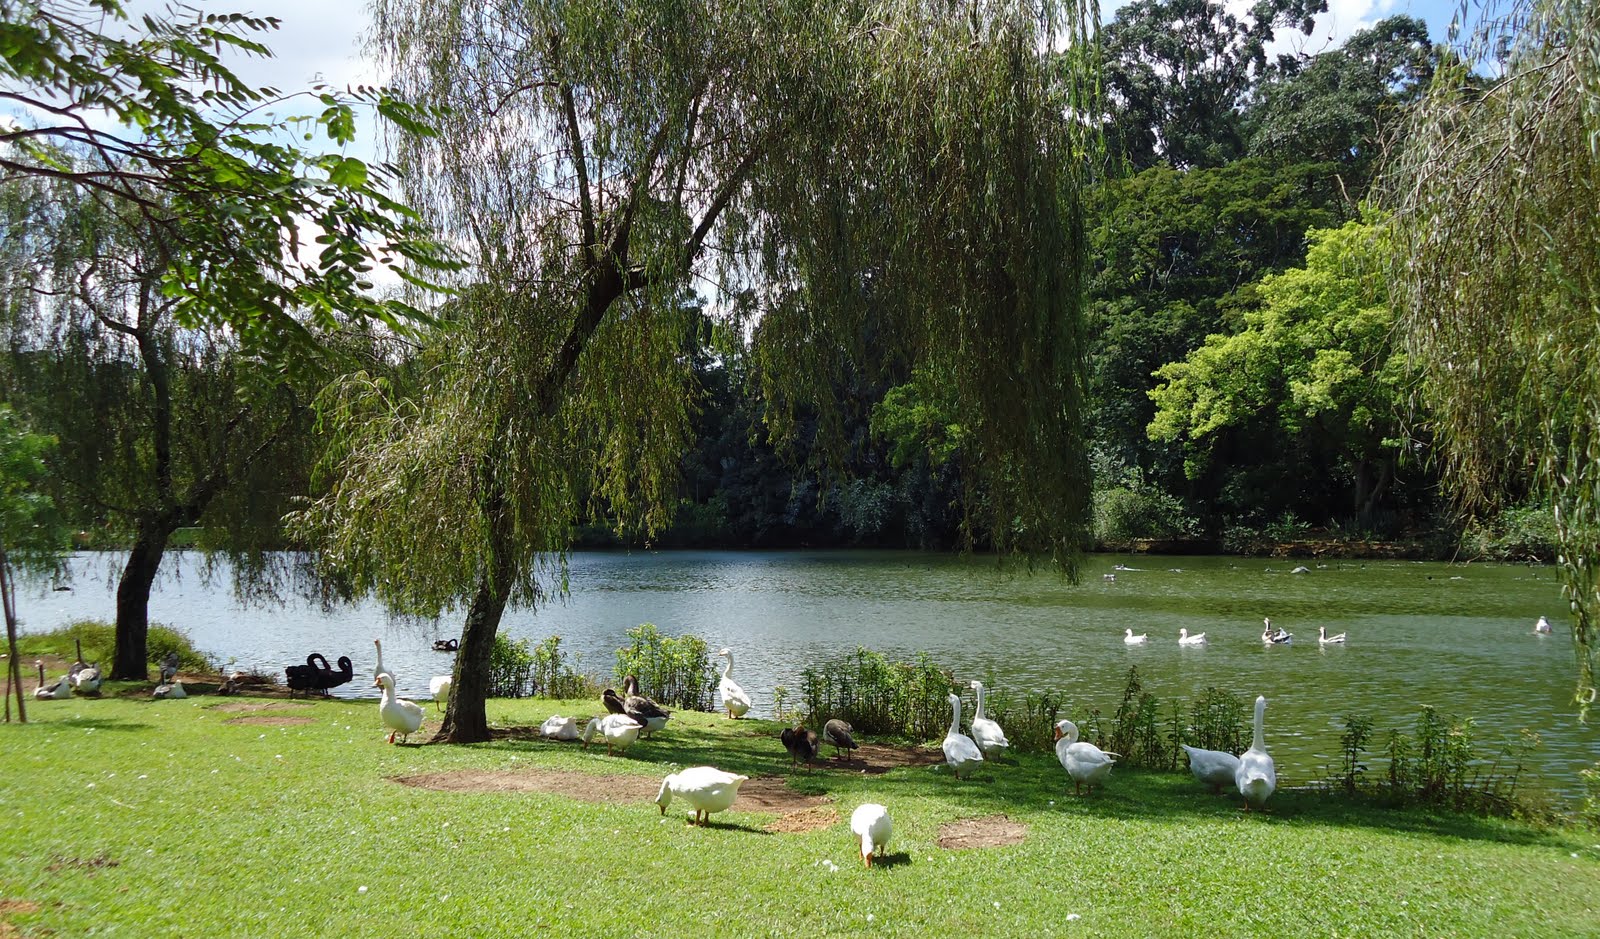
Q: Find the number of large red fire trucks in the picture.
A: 0